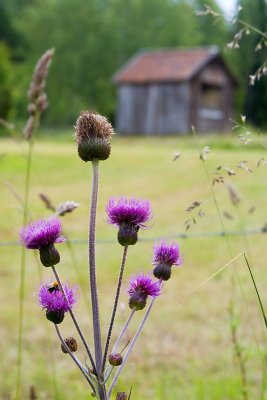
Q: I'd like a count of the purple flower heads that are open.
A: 5